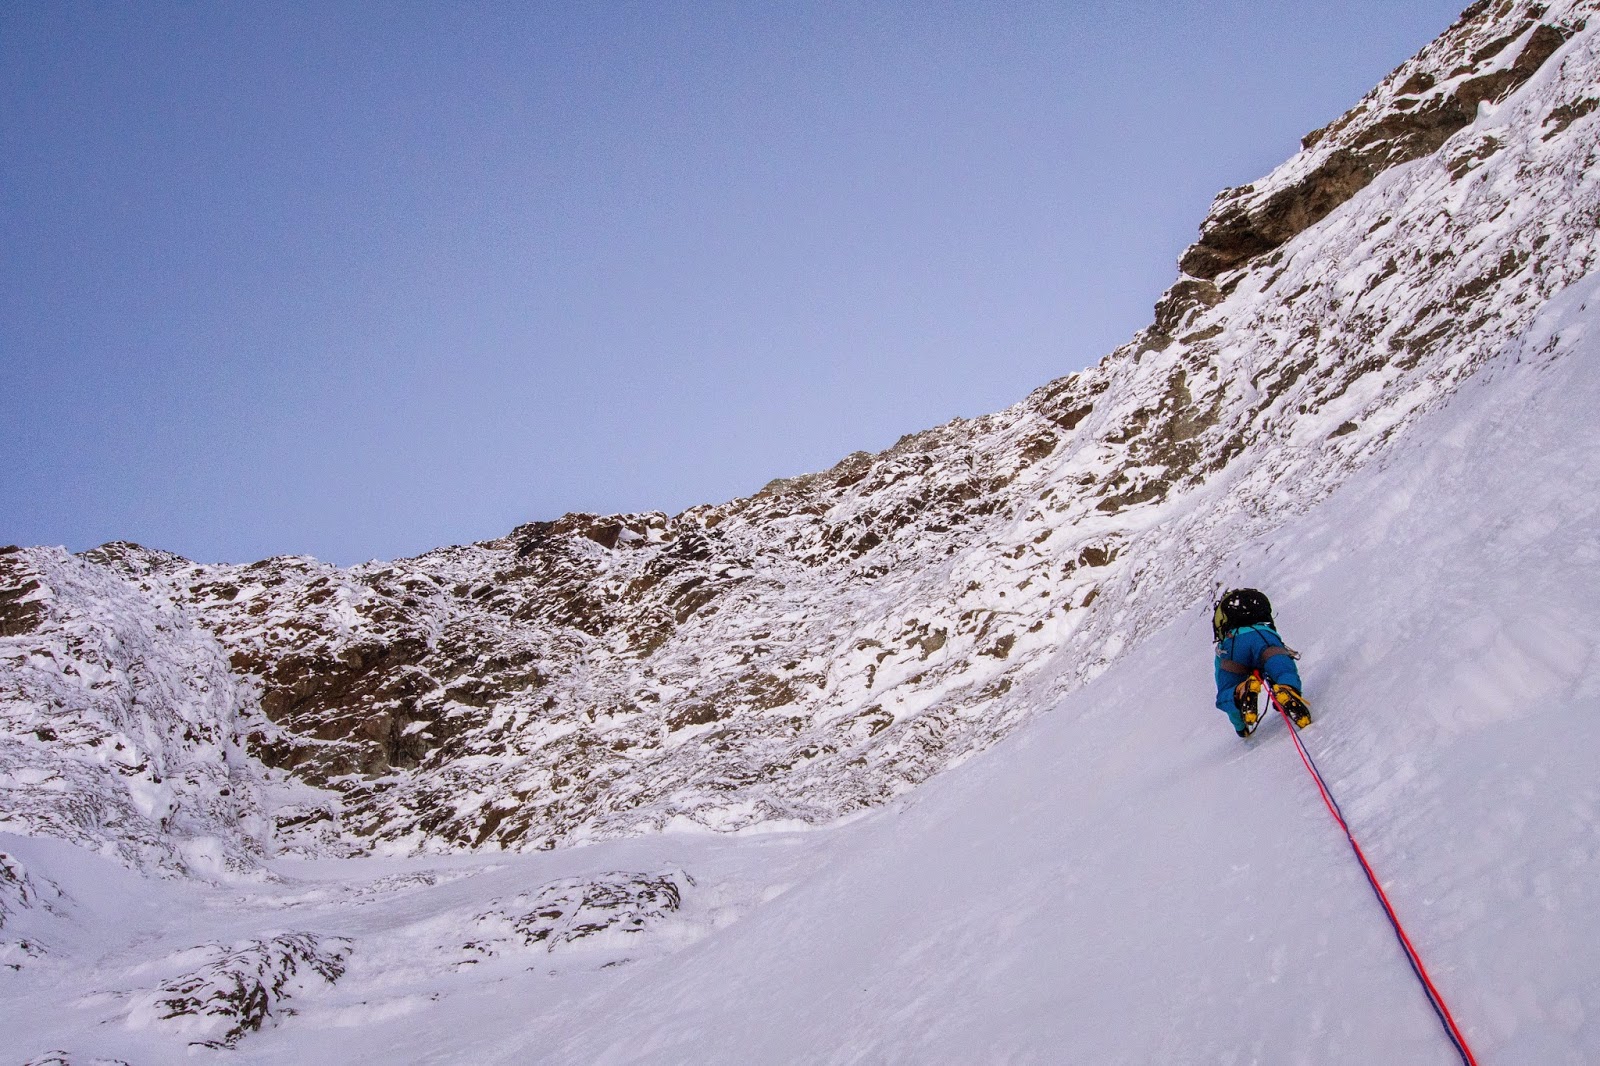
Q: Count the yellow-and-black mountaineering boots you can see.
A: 2